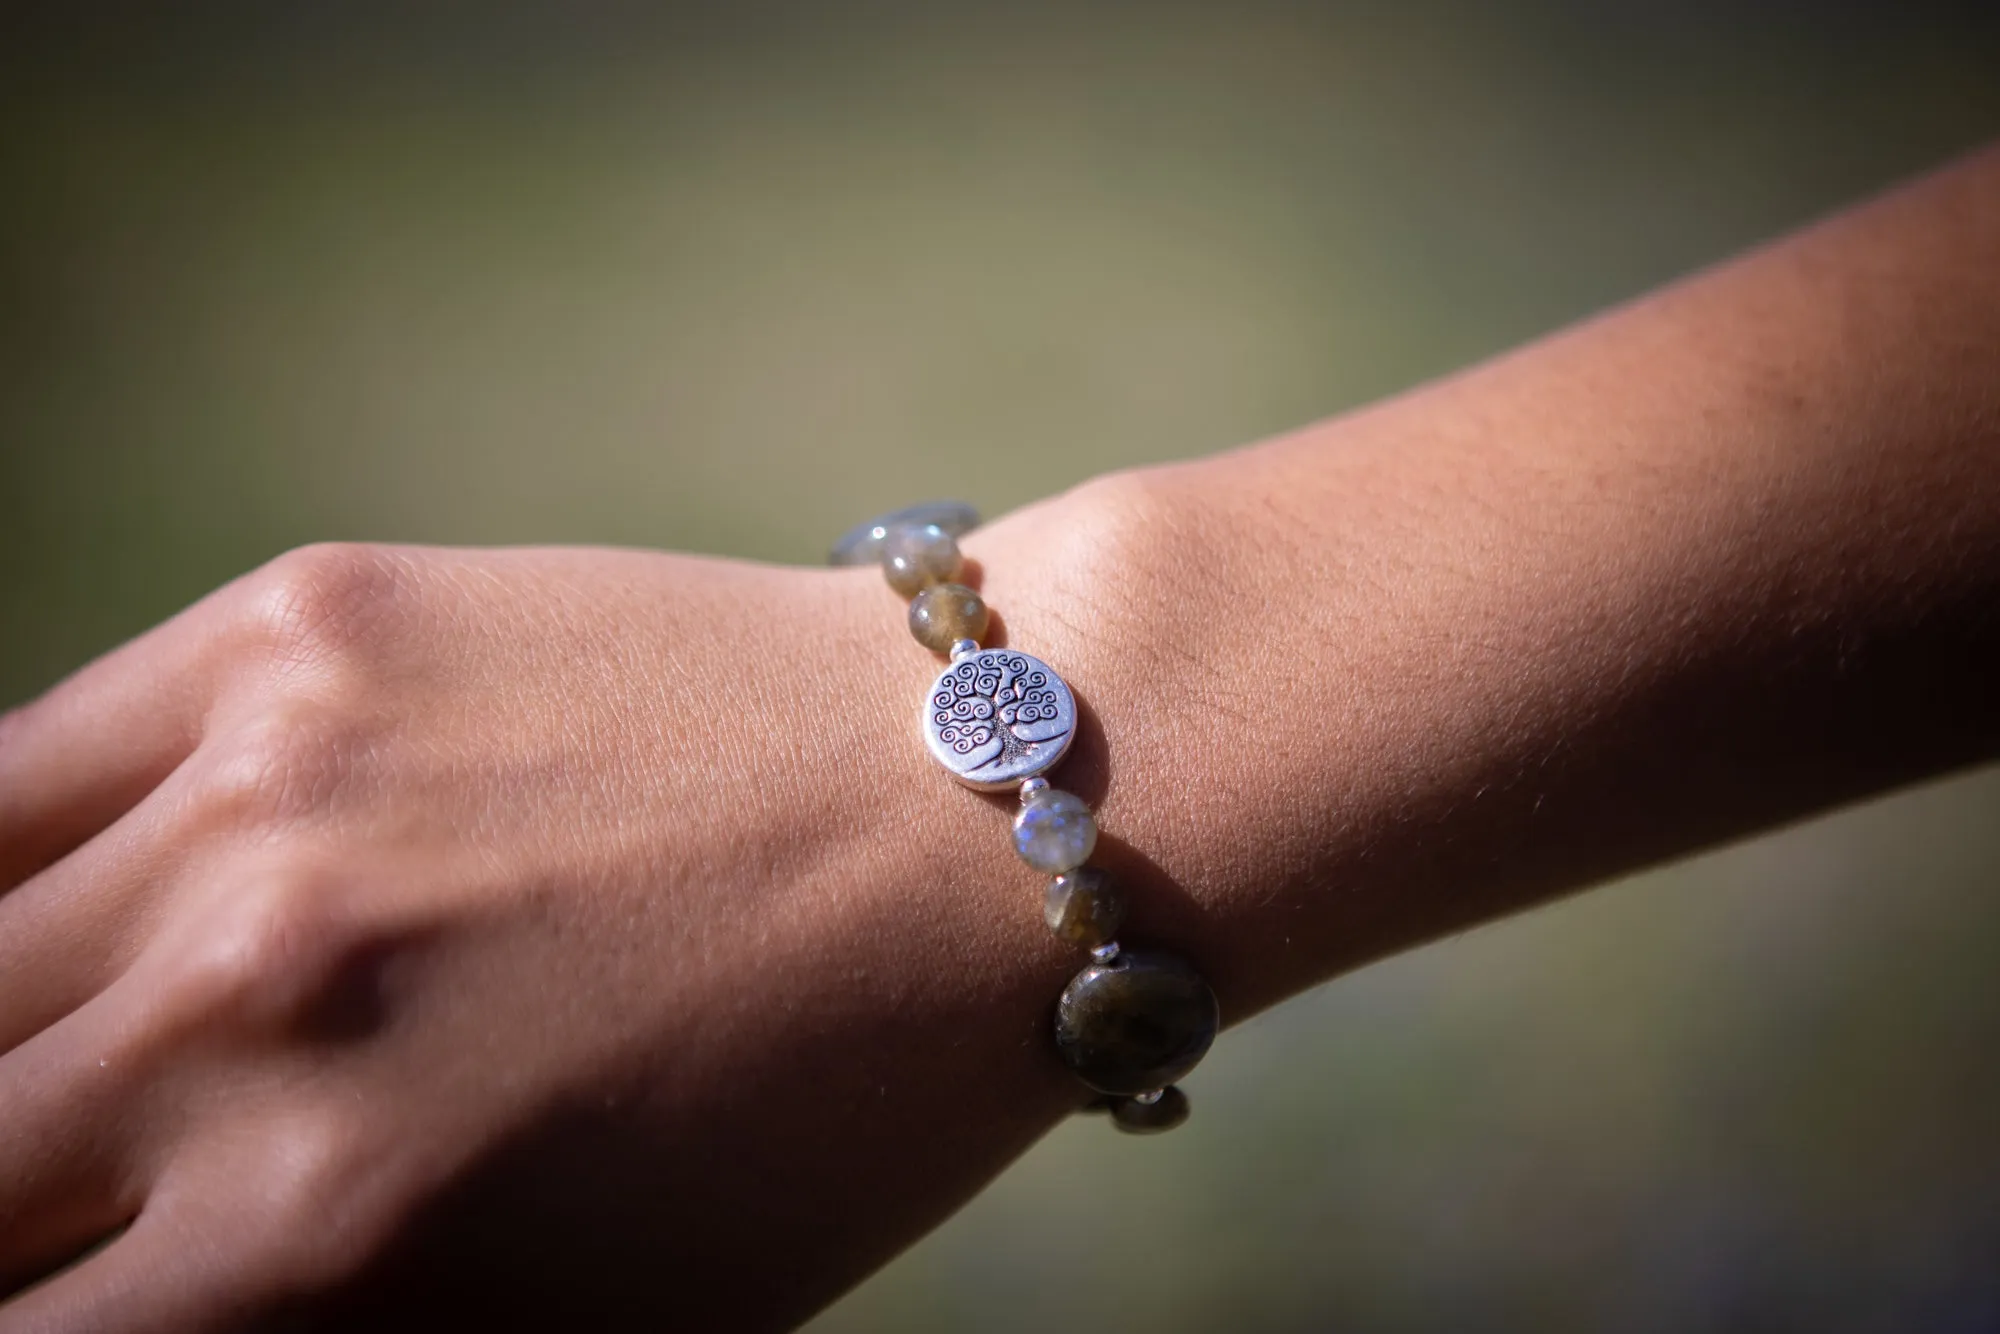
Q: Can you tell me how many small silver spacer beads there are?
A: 4